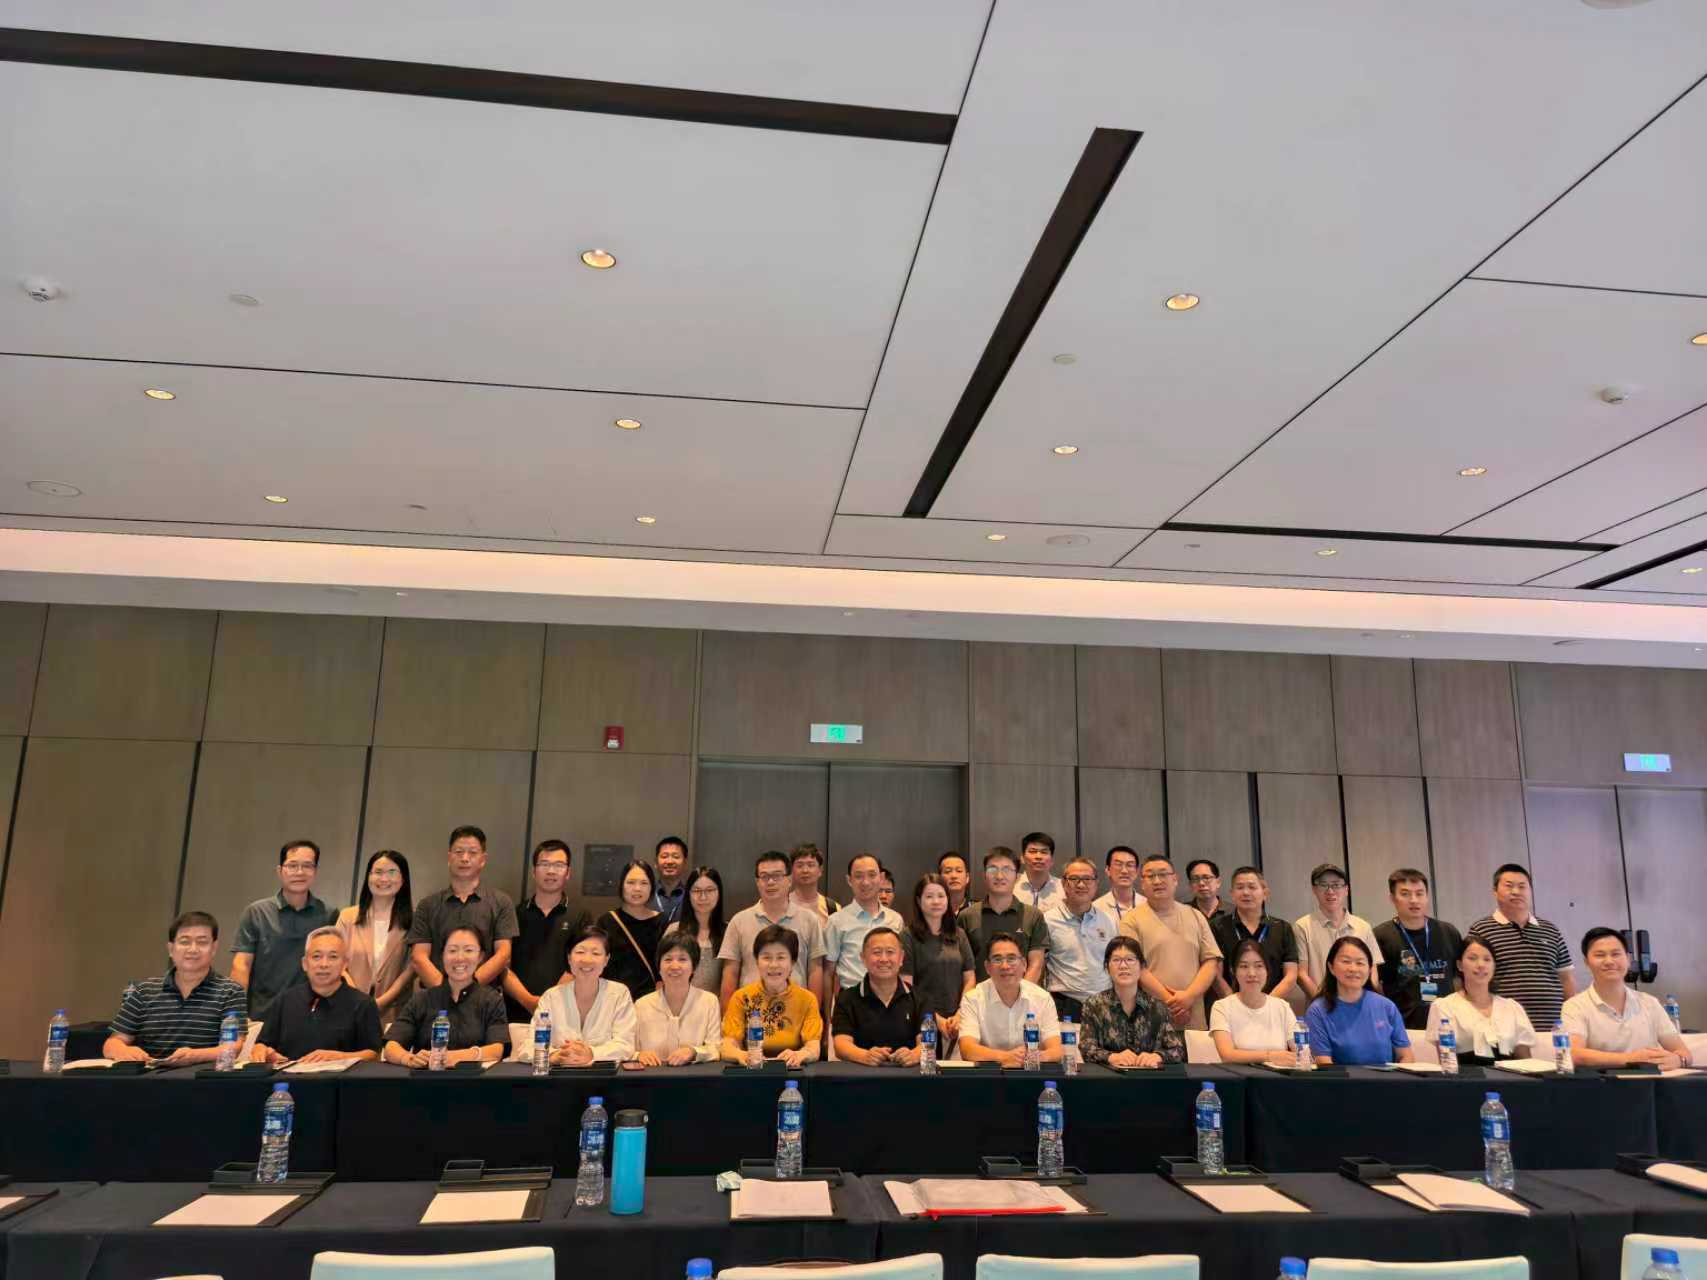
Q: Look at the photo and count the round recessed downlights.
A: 12